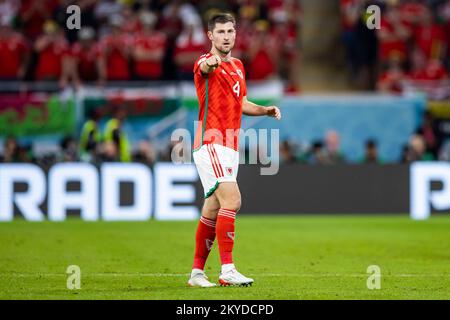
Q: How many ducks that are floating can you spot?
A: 0